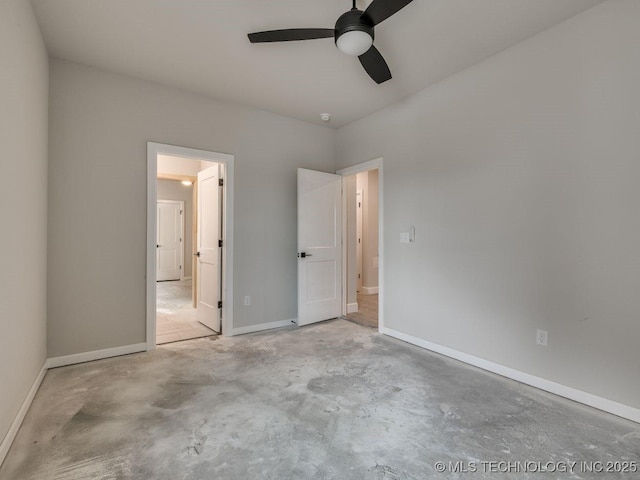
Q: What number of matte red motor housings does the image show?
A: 0